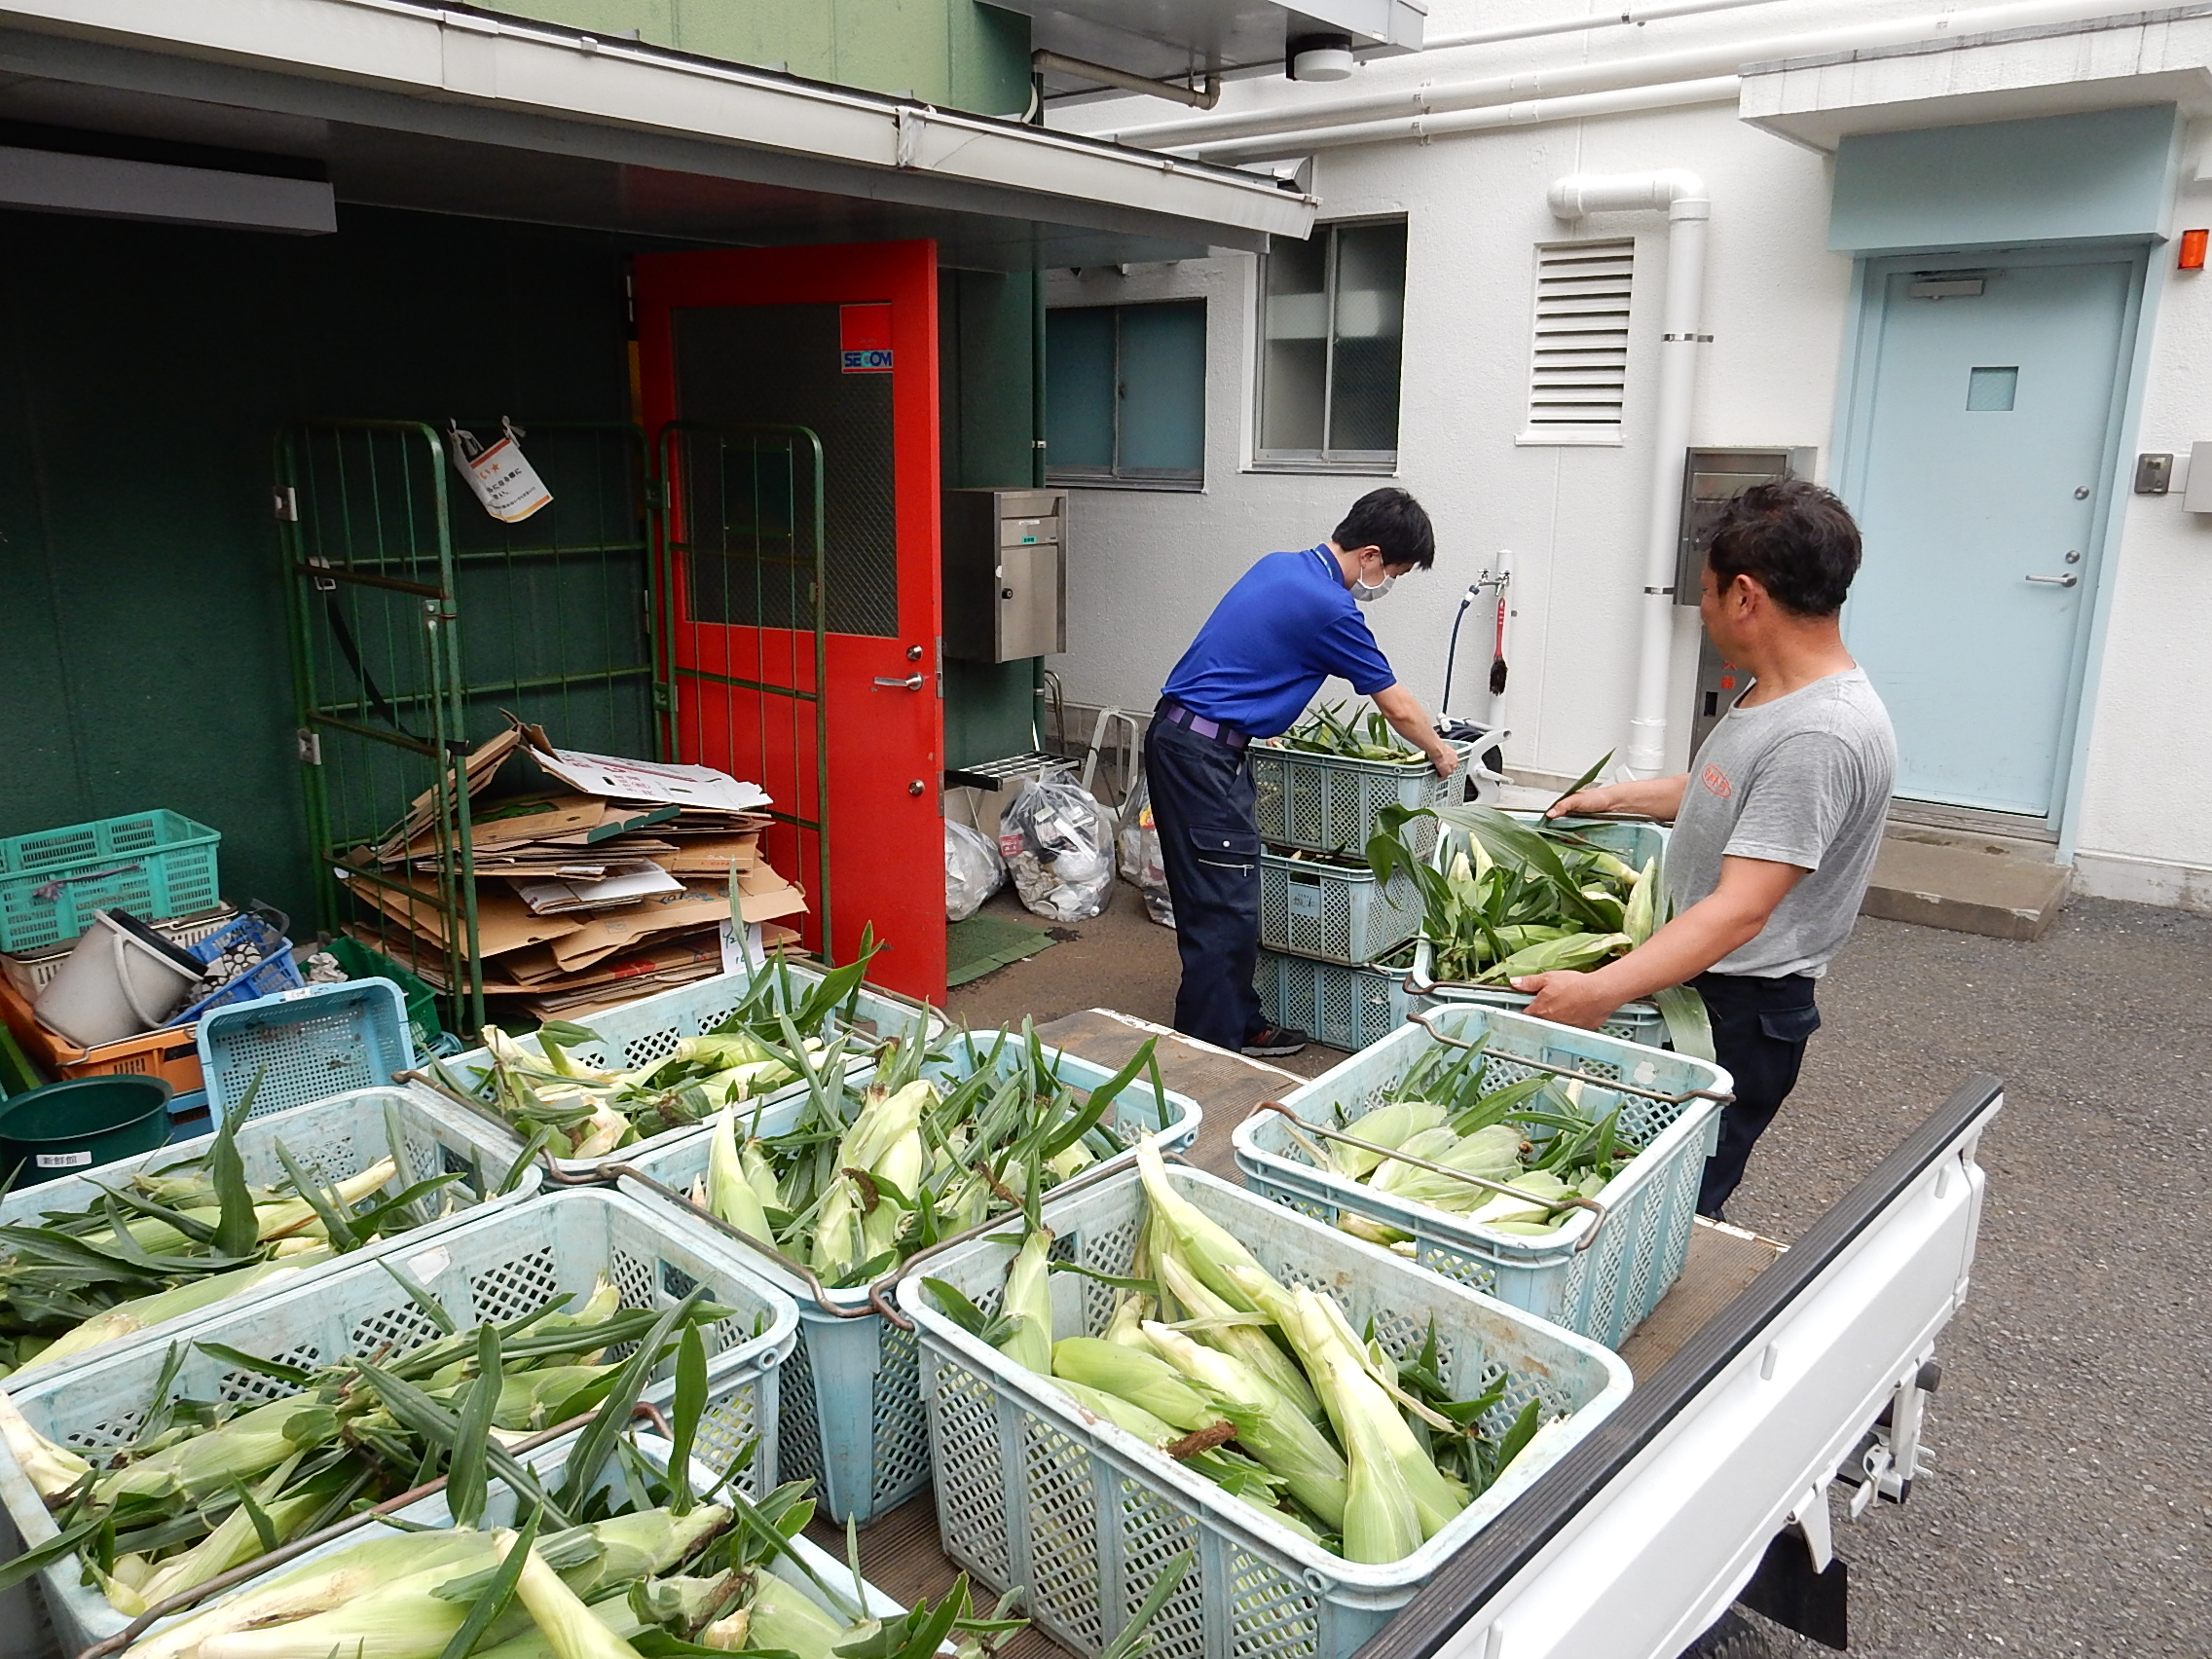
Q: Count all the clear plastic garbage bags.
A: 3